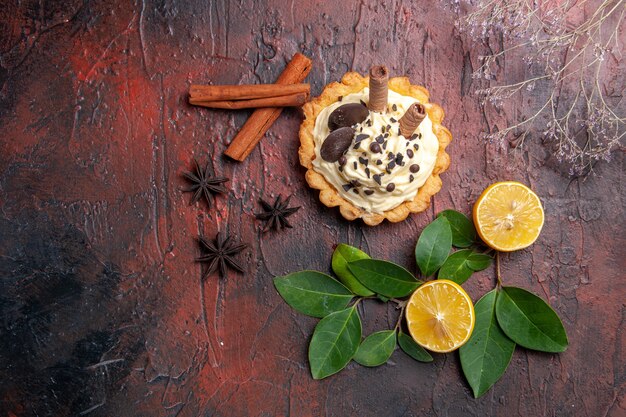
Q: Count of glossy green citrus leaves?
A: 12